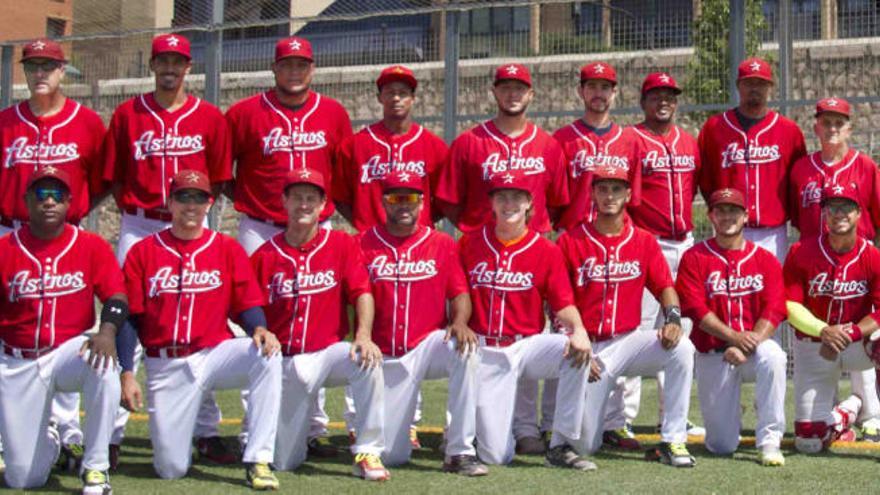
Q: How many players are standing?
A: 9